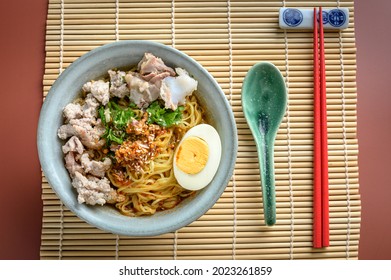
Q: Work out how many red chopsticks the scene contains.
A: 2